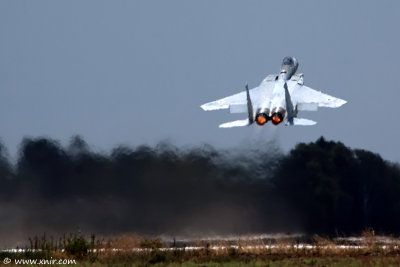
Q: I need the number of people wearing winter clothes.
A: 0